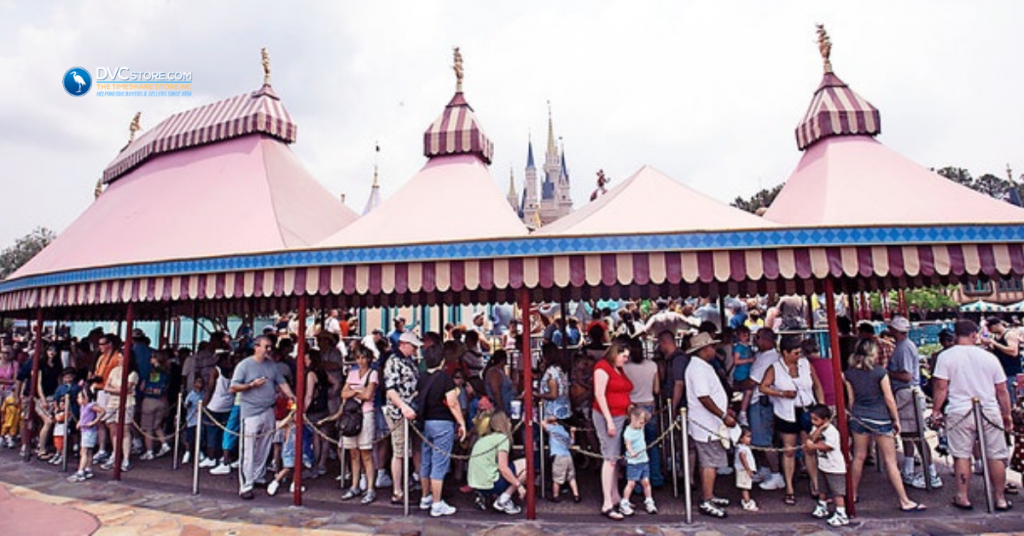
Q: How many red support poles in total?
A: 5